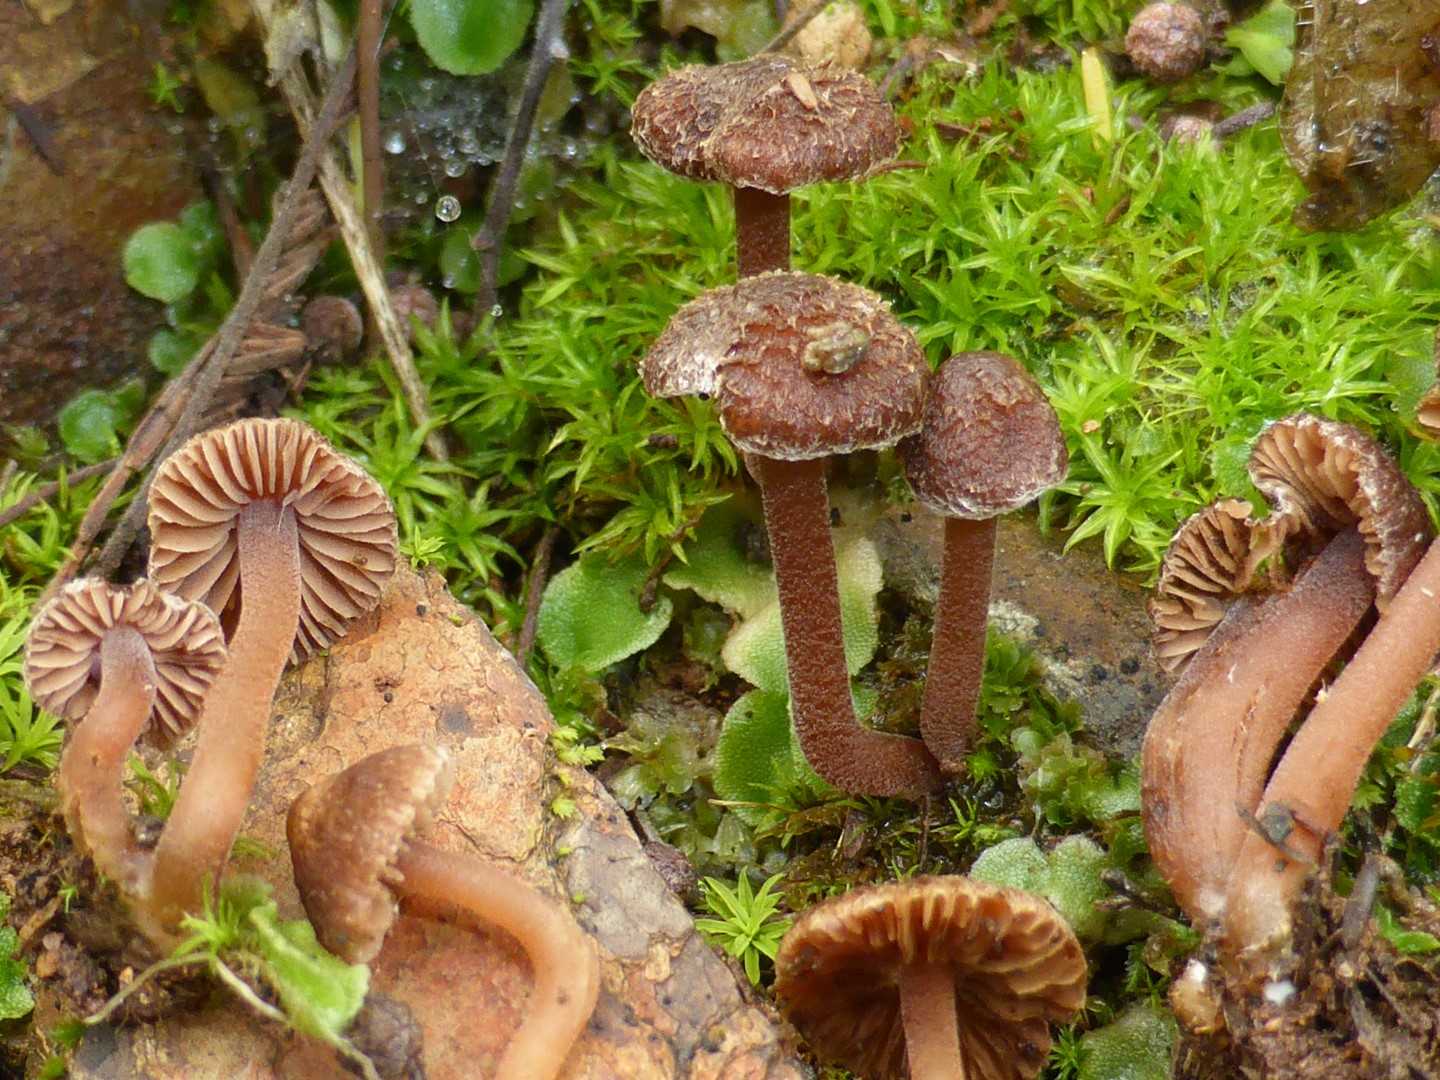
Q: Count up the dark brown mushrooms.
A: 3